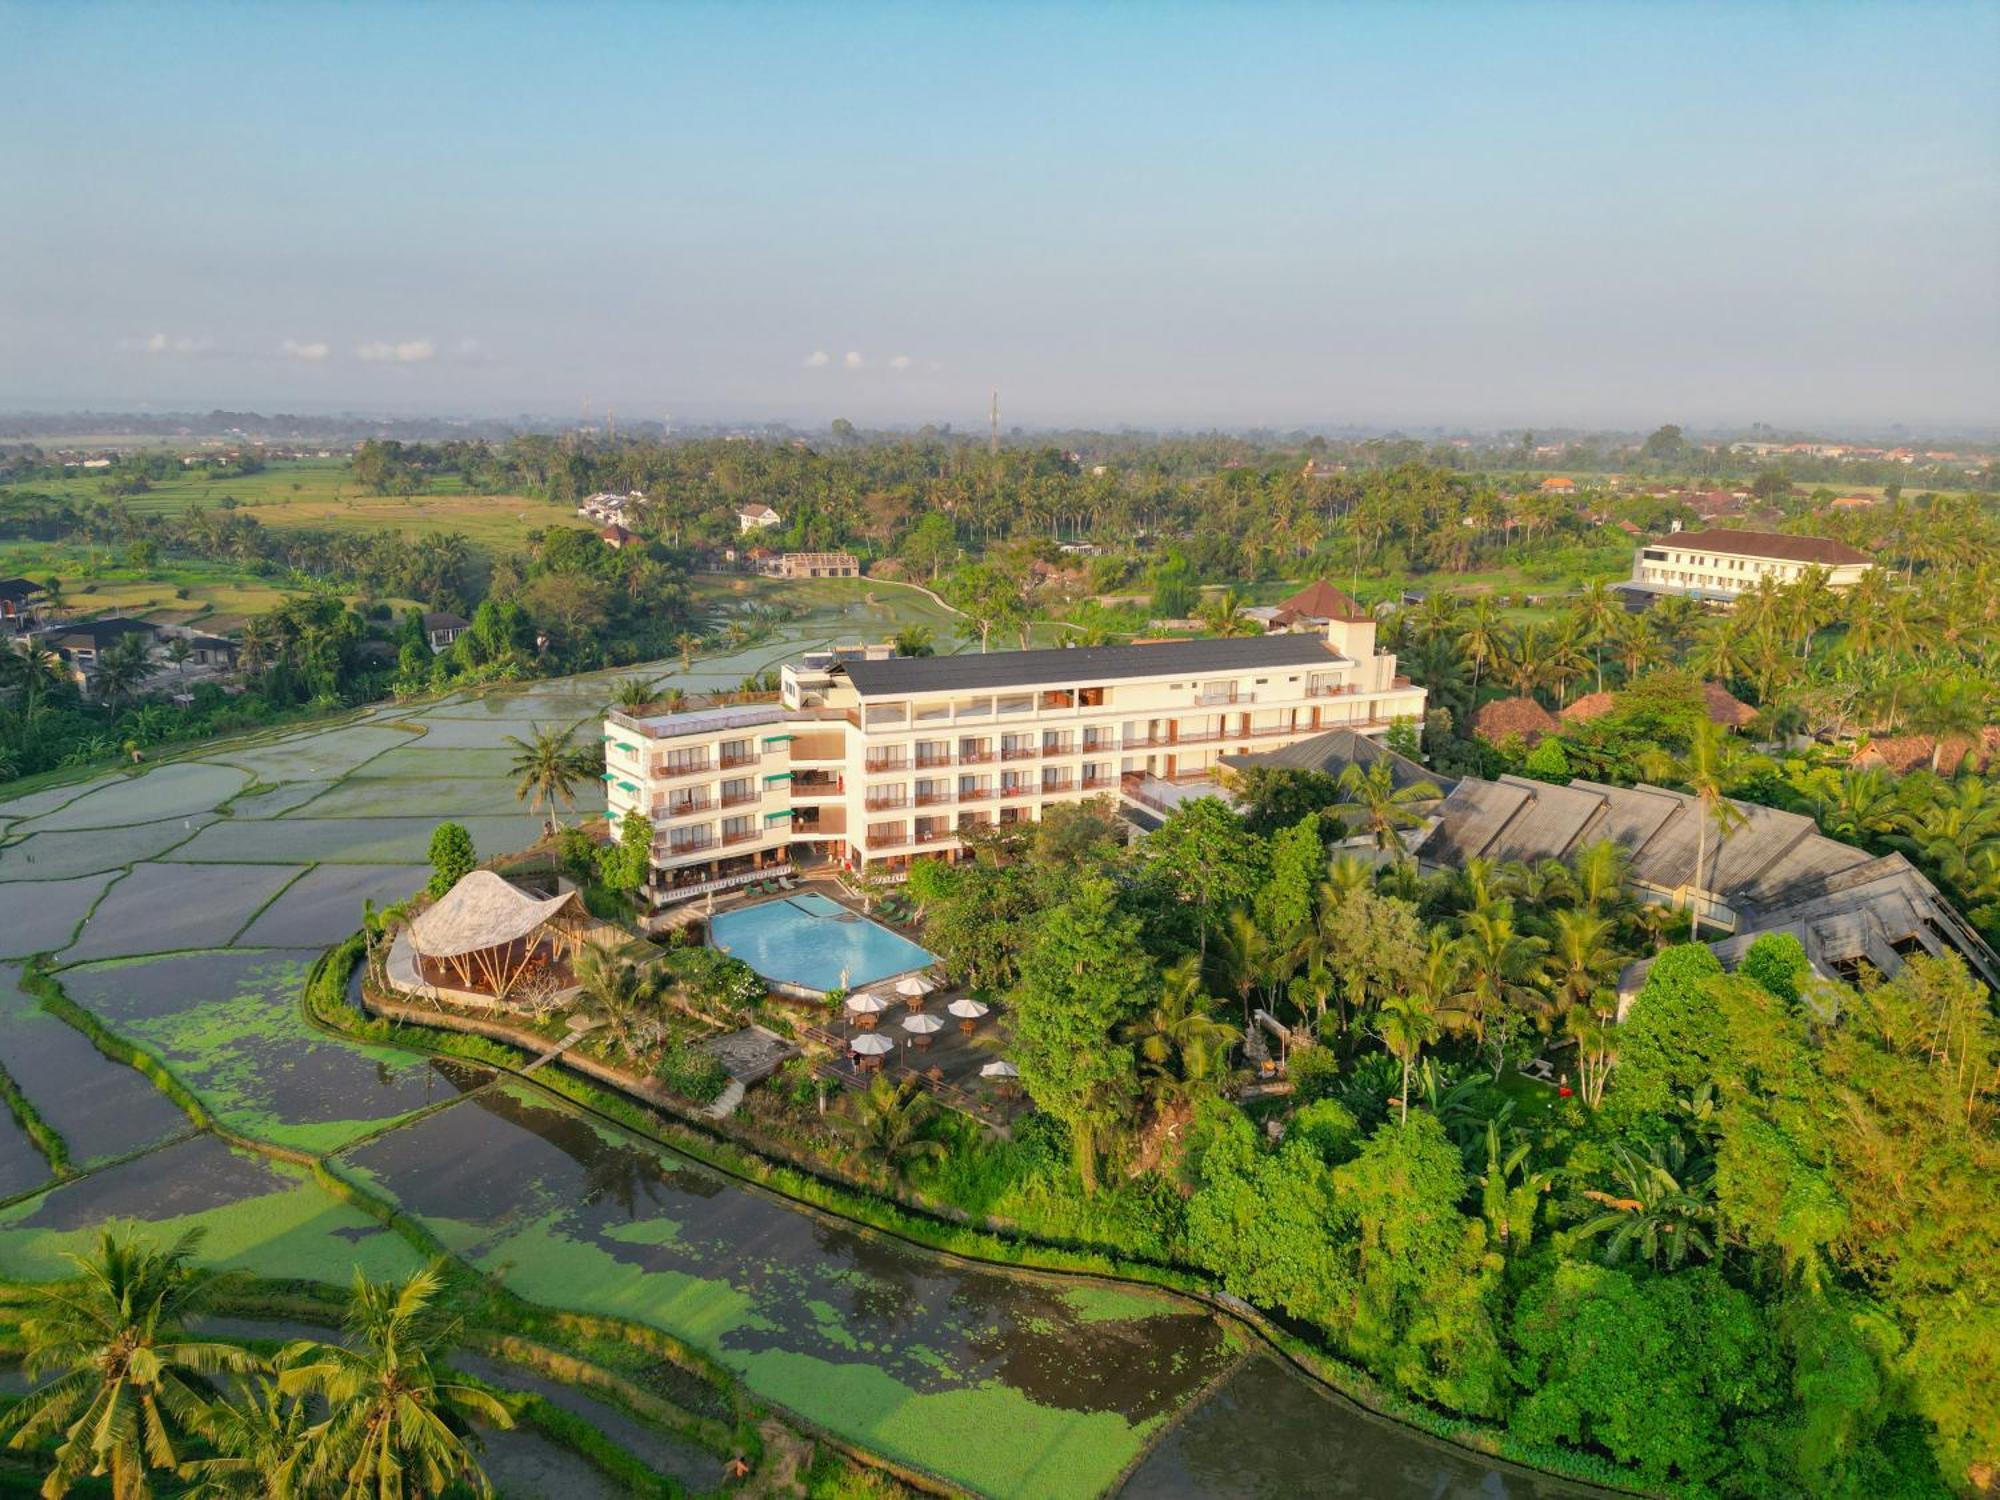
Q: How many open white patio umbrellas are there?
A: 6